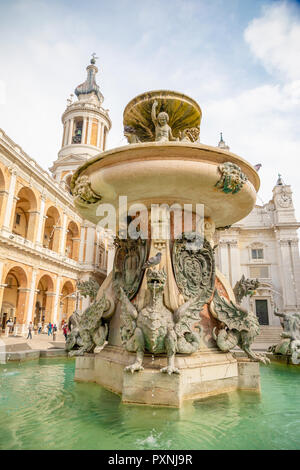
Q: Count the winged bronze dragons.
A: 3